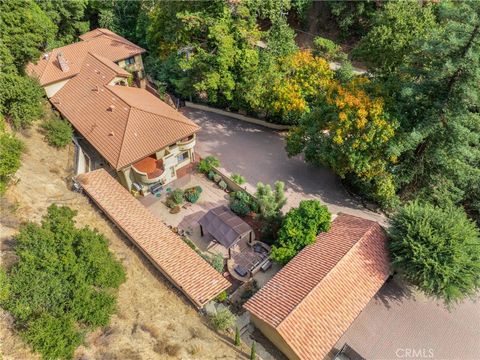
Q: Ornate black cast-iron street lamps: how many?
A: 0